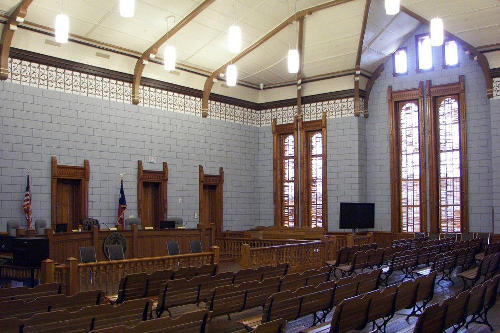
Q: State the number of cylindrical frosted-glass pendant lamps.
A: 8